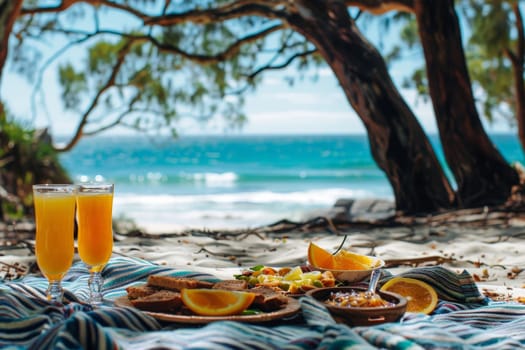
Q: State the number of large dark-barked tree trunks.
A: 2